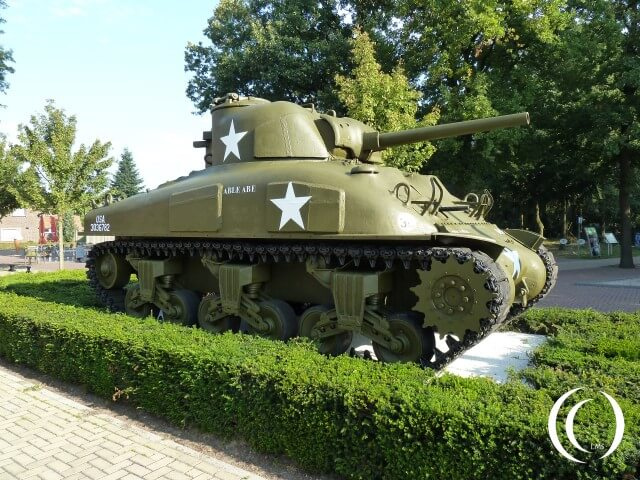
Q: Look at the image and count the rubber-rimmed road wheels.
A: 6